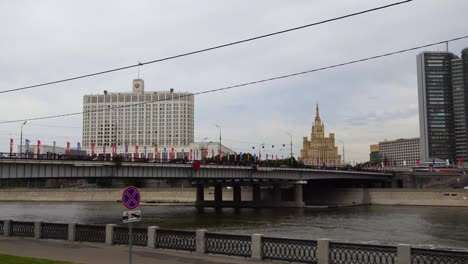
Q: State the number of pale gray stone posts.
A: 9